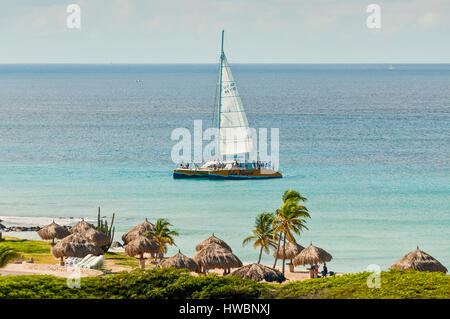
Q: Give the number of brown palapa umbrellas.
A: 12